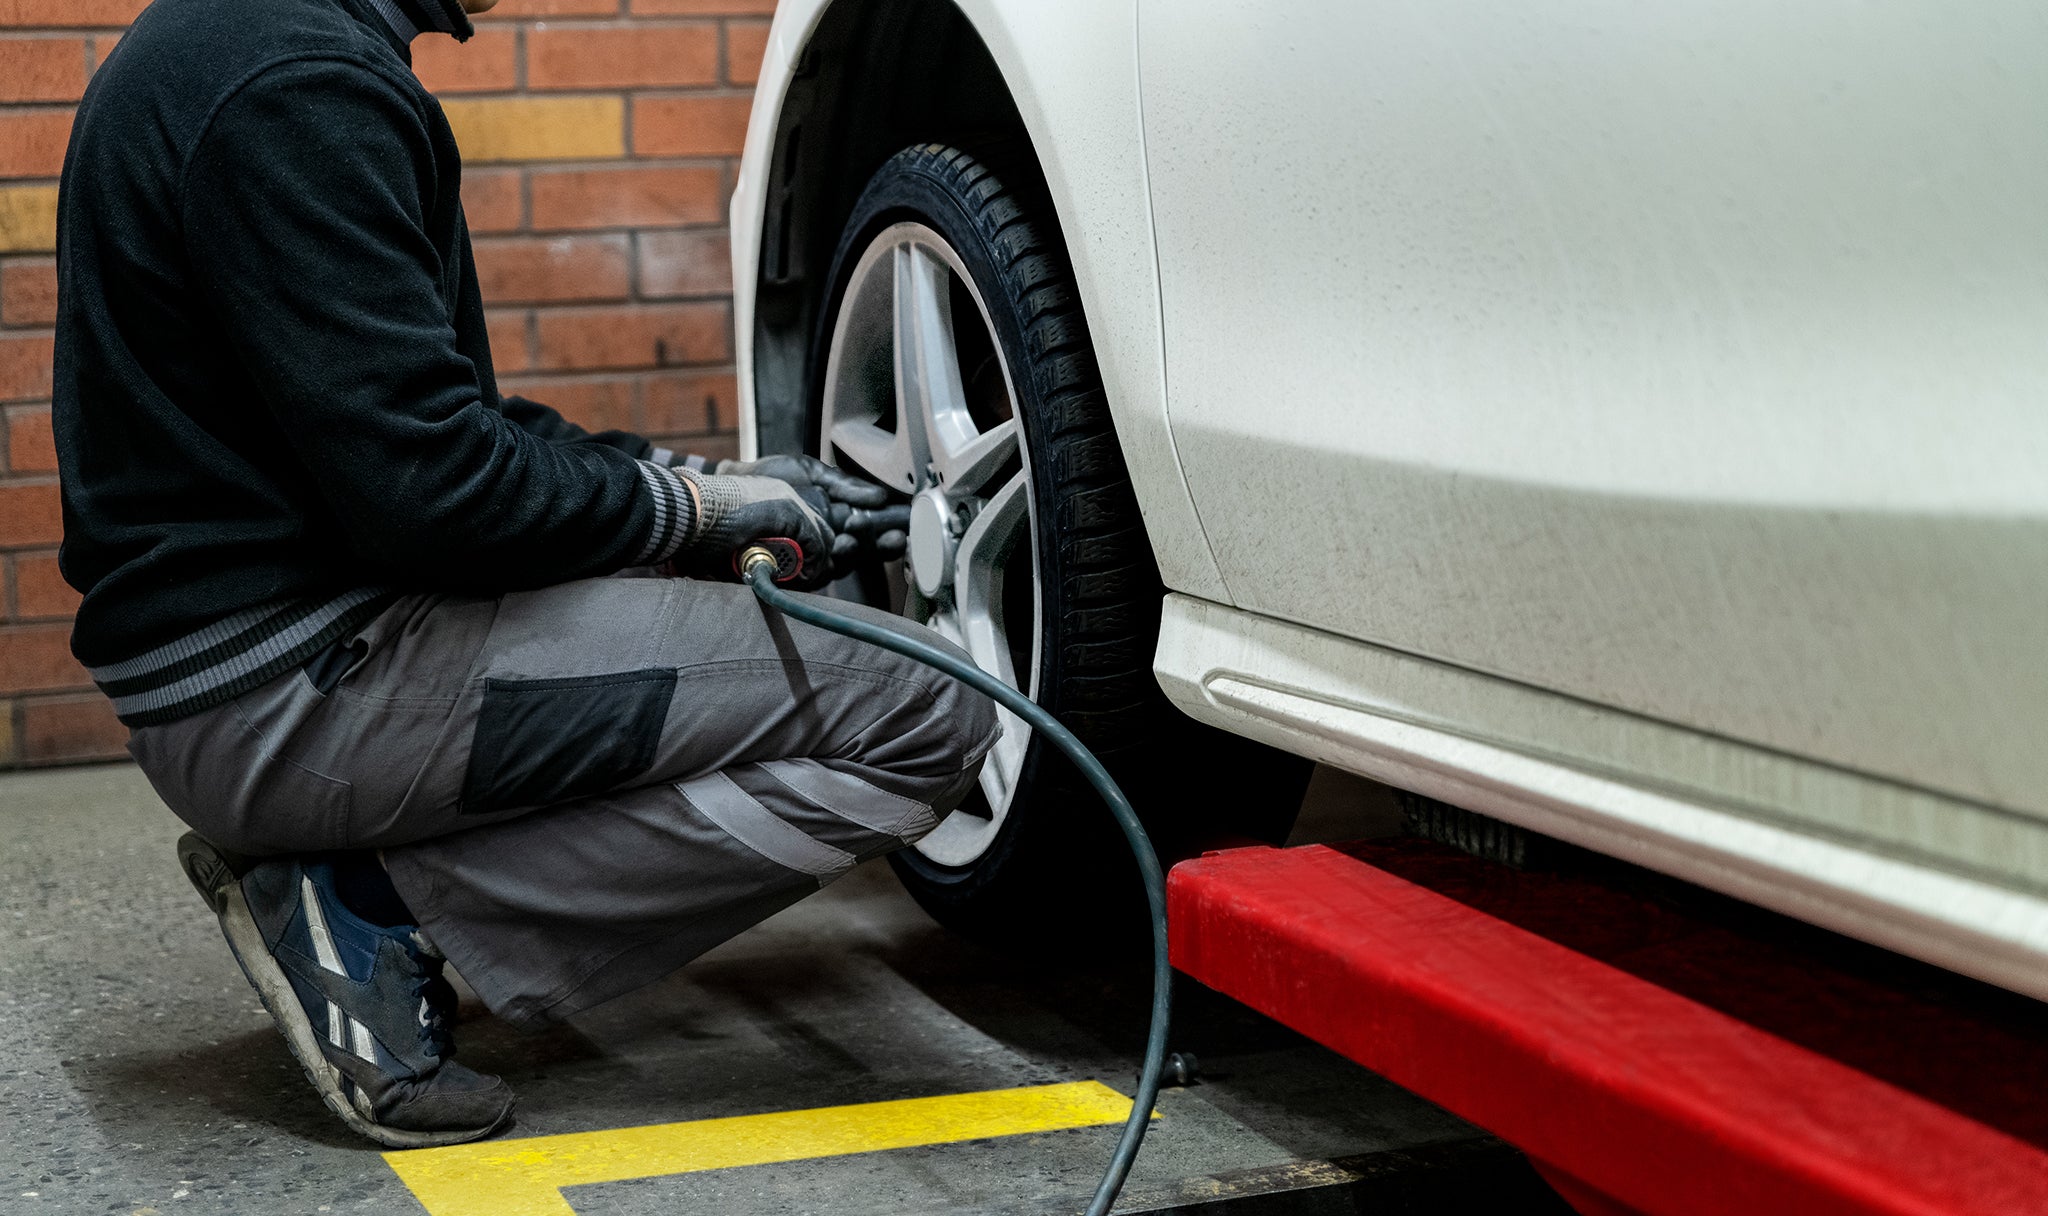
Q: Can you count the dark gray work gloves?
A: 2